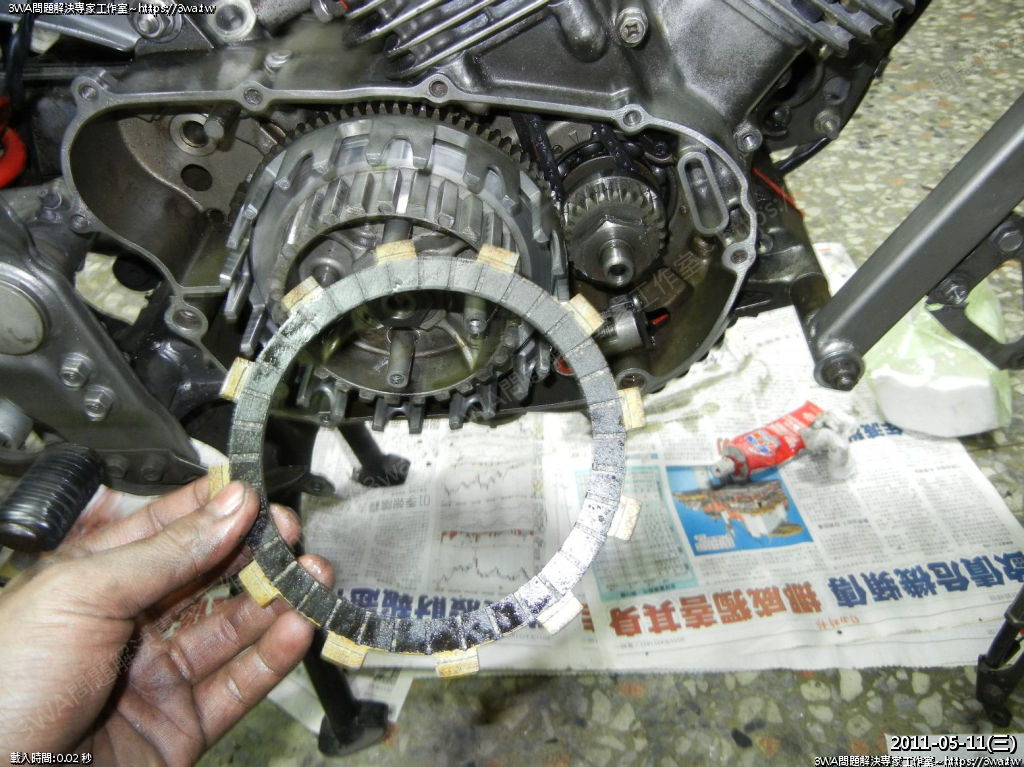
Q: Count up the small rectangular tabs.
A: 12